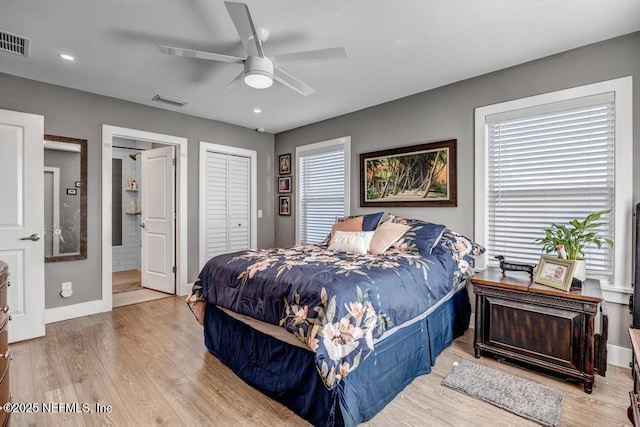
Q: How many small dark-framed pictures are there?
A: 3